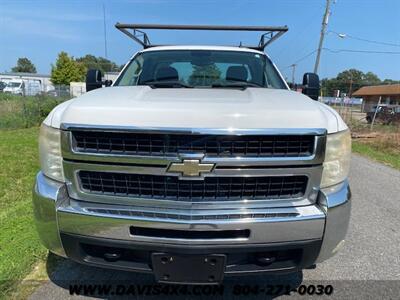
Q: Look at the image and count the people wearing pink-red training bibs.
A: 0